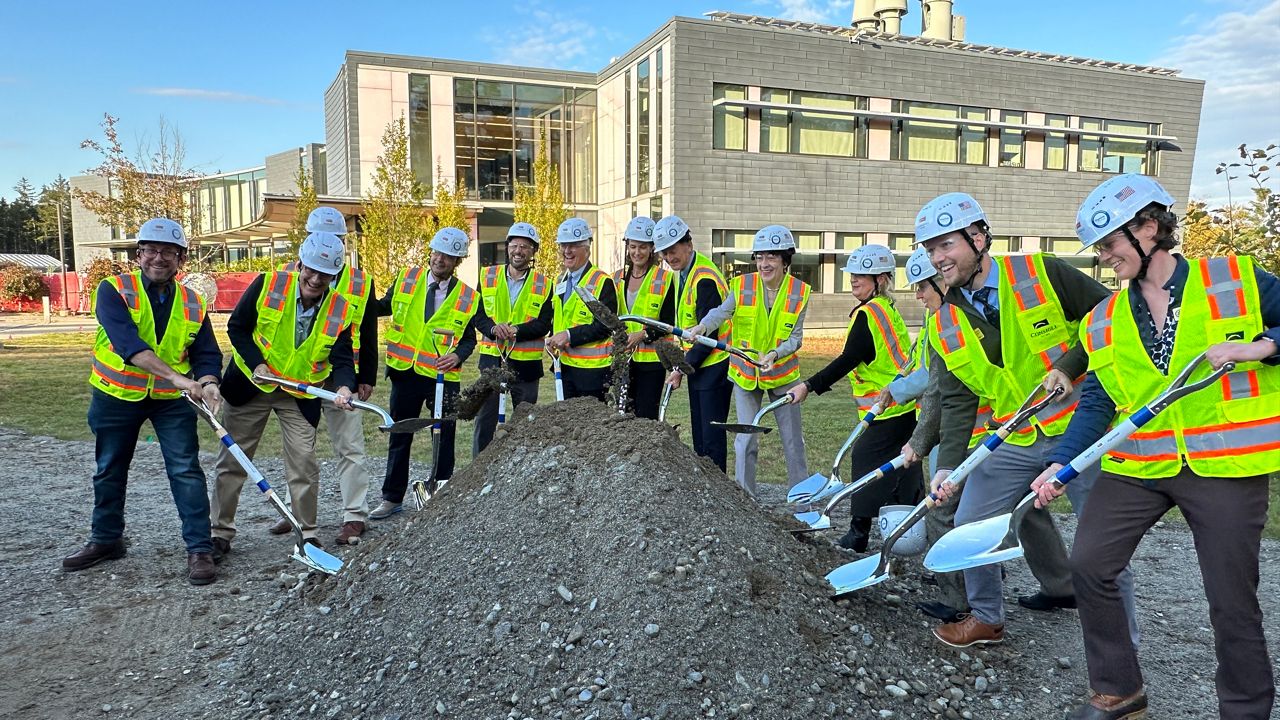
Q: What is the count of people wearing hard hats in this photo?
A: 13